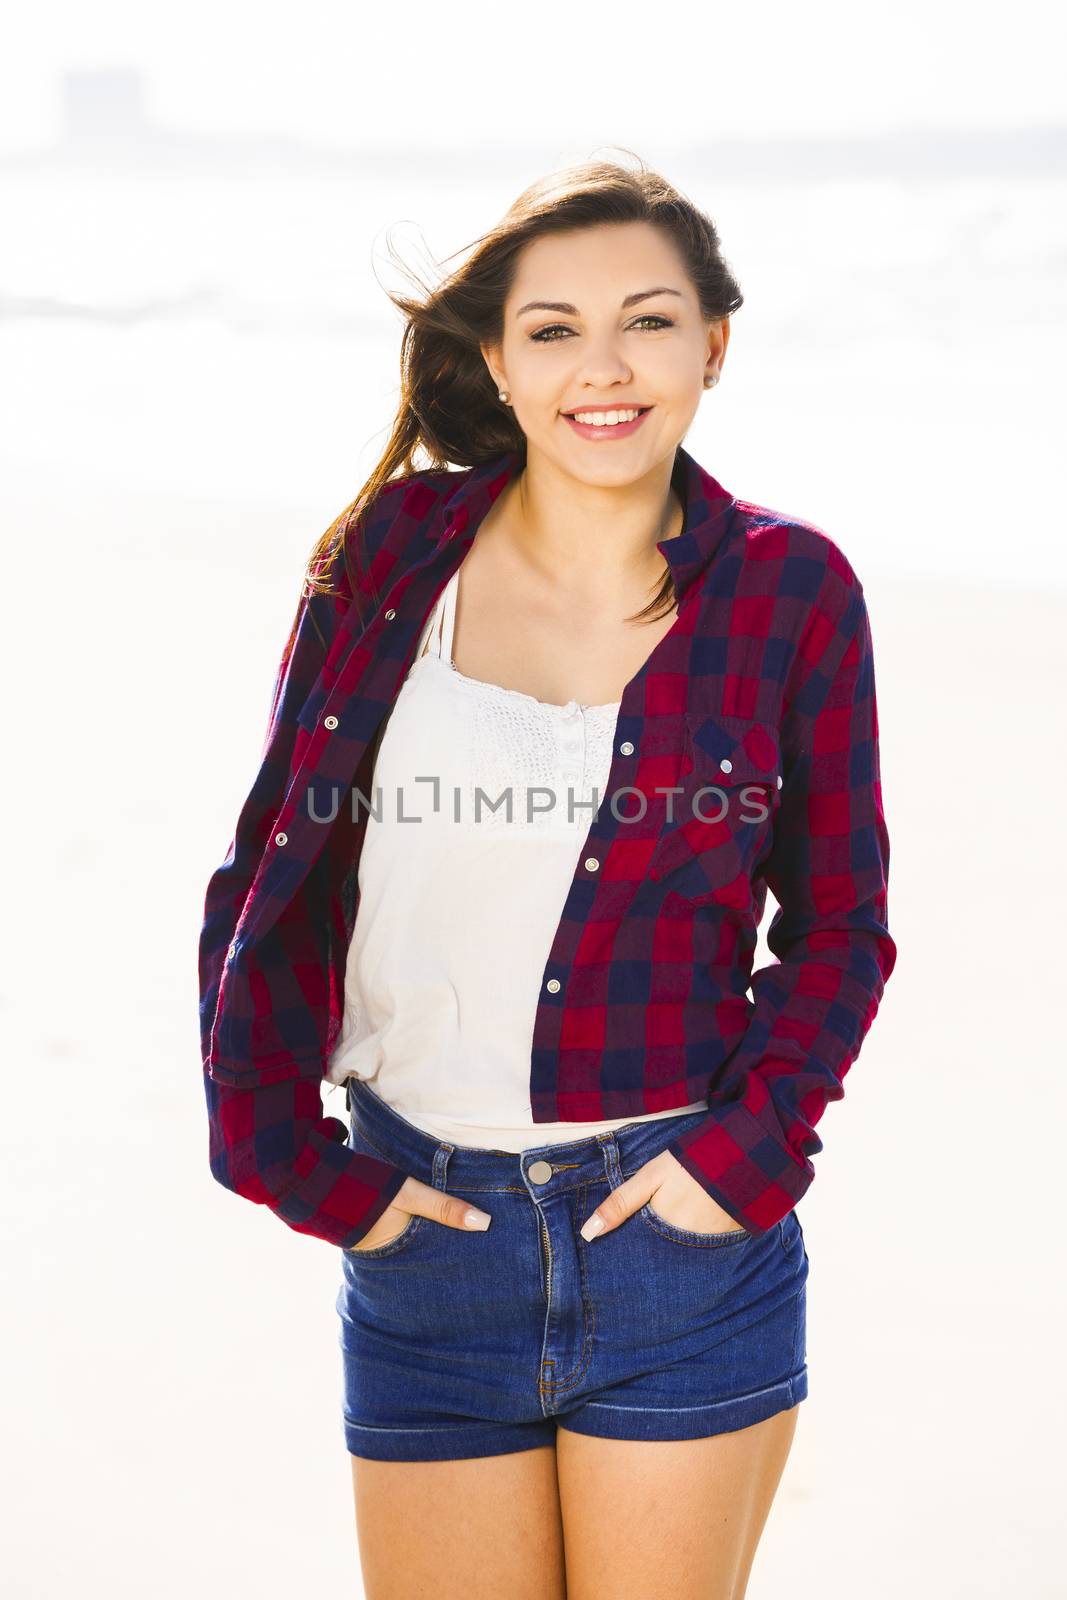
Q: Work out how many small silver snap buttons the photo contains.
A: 9